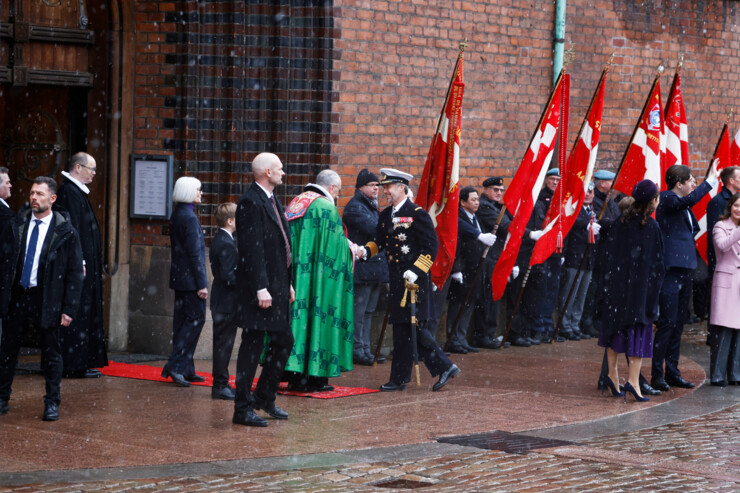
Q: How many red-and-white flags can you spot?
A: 7